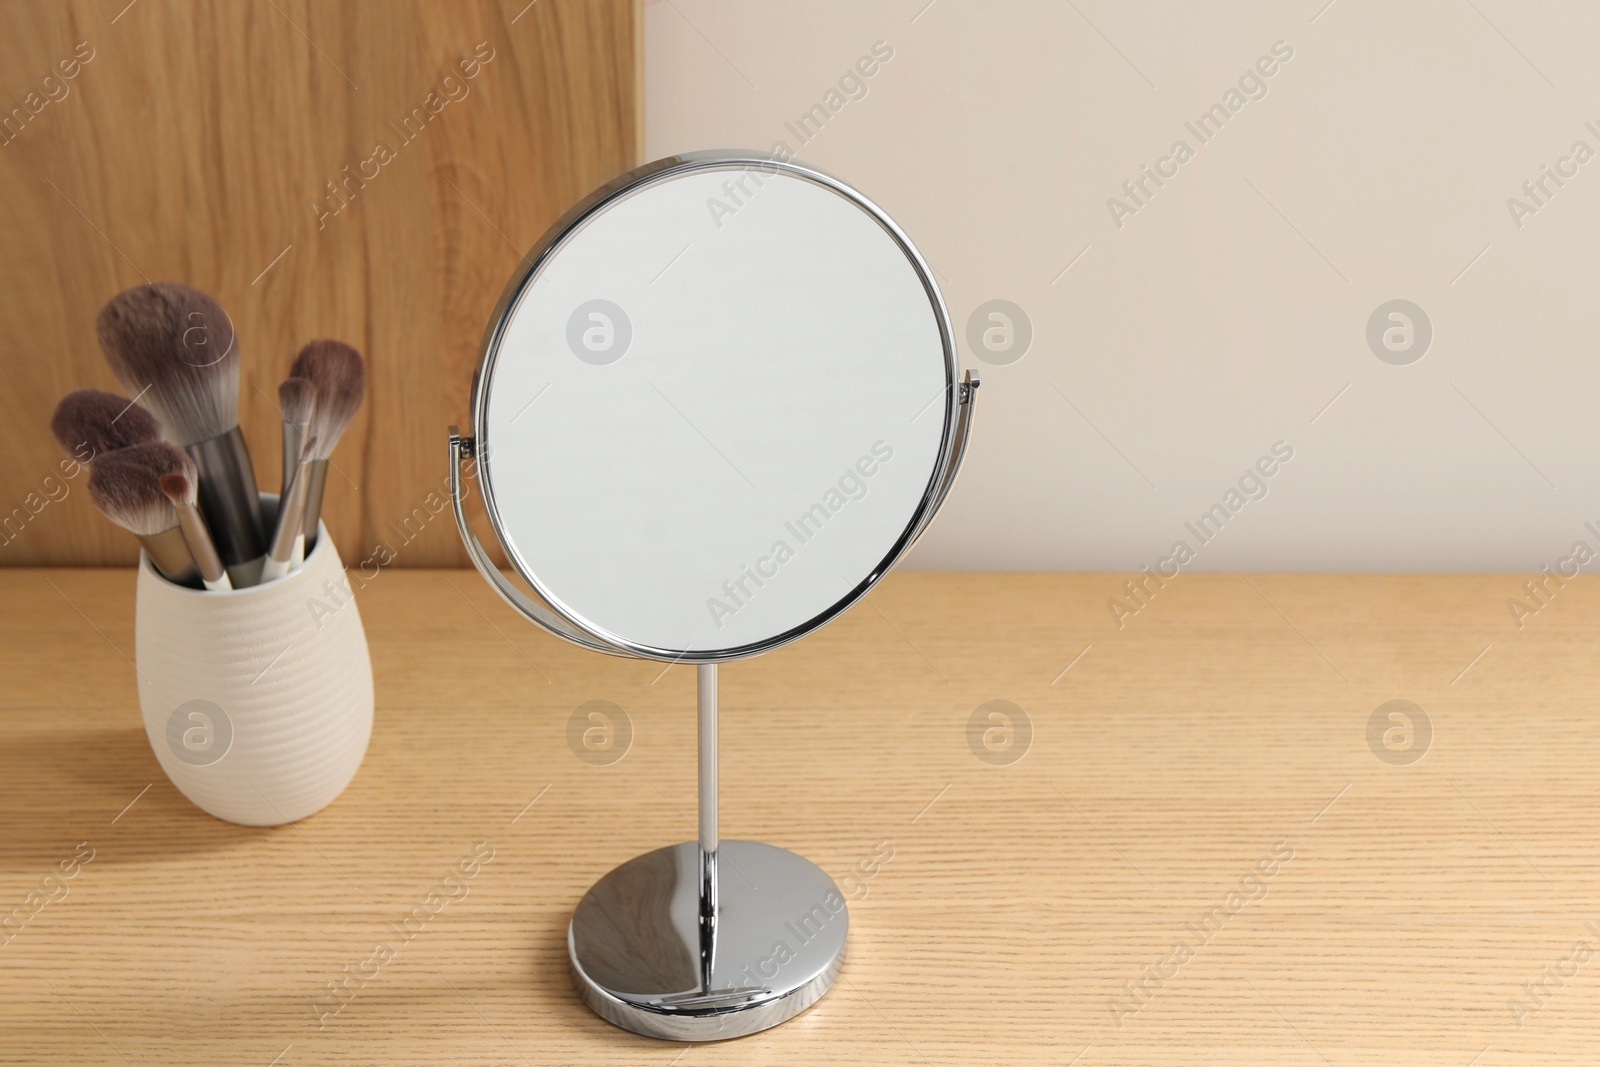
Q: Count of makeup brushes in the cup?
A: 7